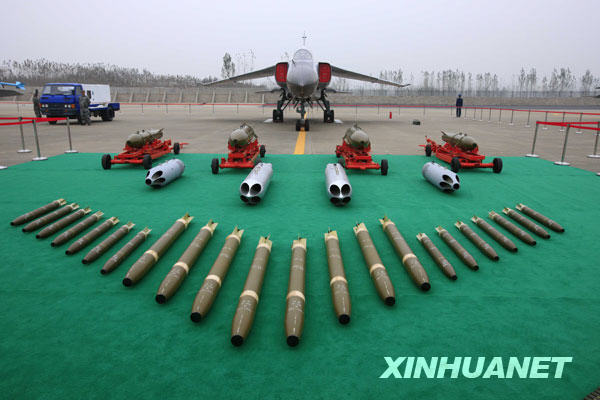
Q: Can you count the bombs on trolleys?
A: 4